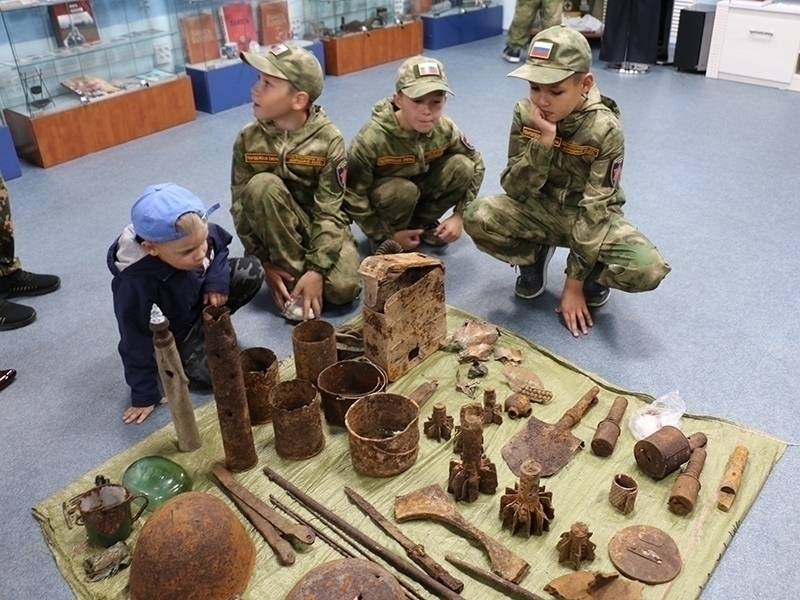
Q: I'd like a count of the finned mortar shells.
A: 6